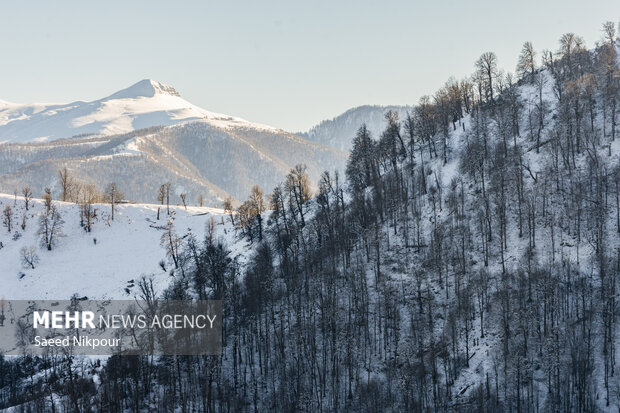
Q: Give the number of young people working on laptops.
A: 0